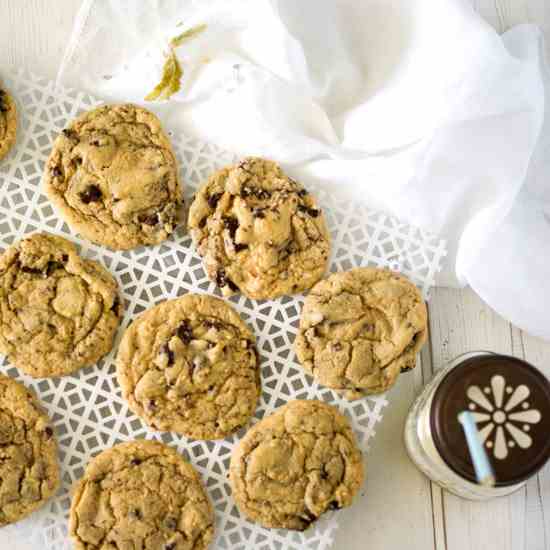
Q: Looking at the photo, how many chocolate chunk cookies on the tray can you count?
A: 9